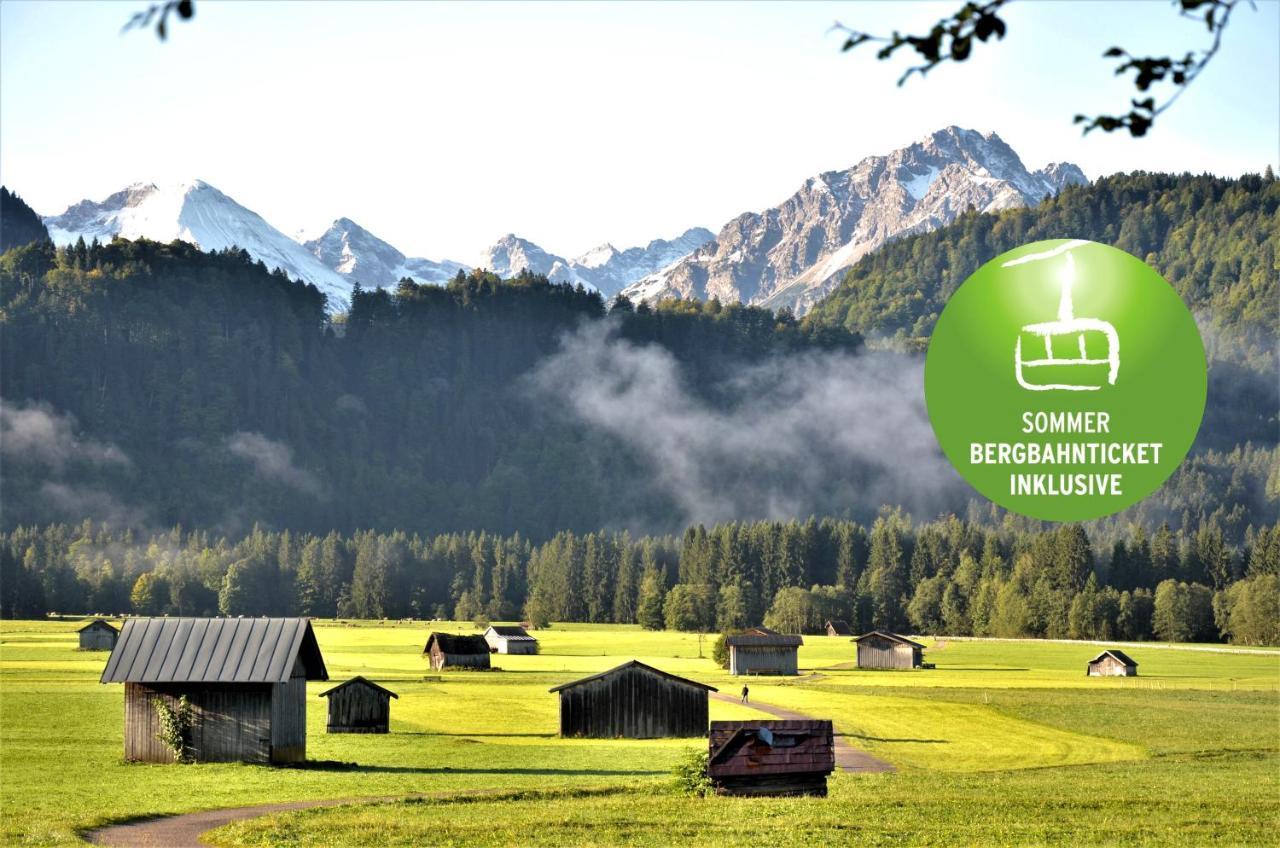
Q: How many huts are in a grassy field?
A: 11